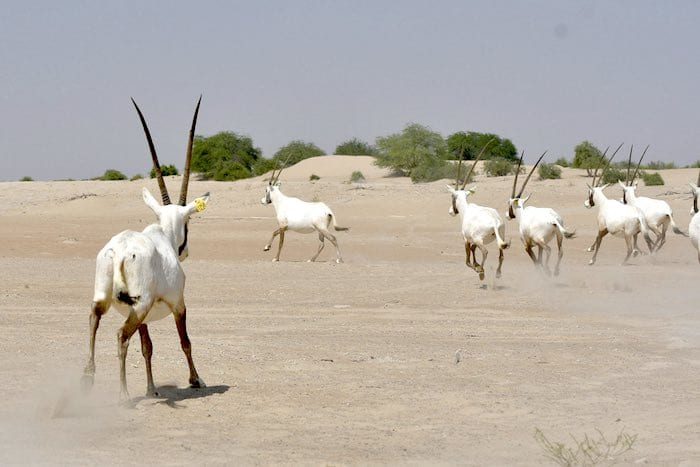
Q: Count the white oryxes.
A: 7